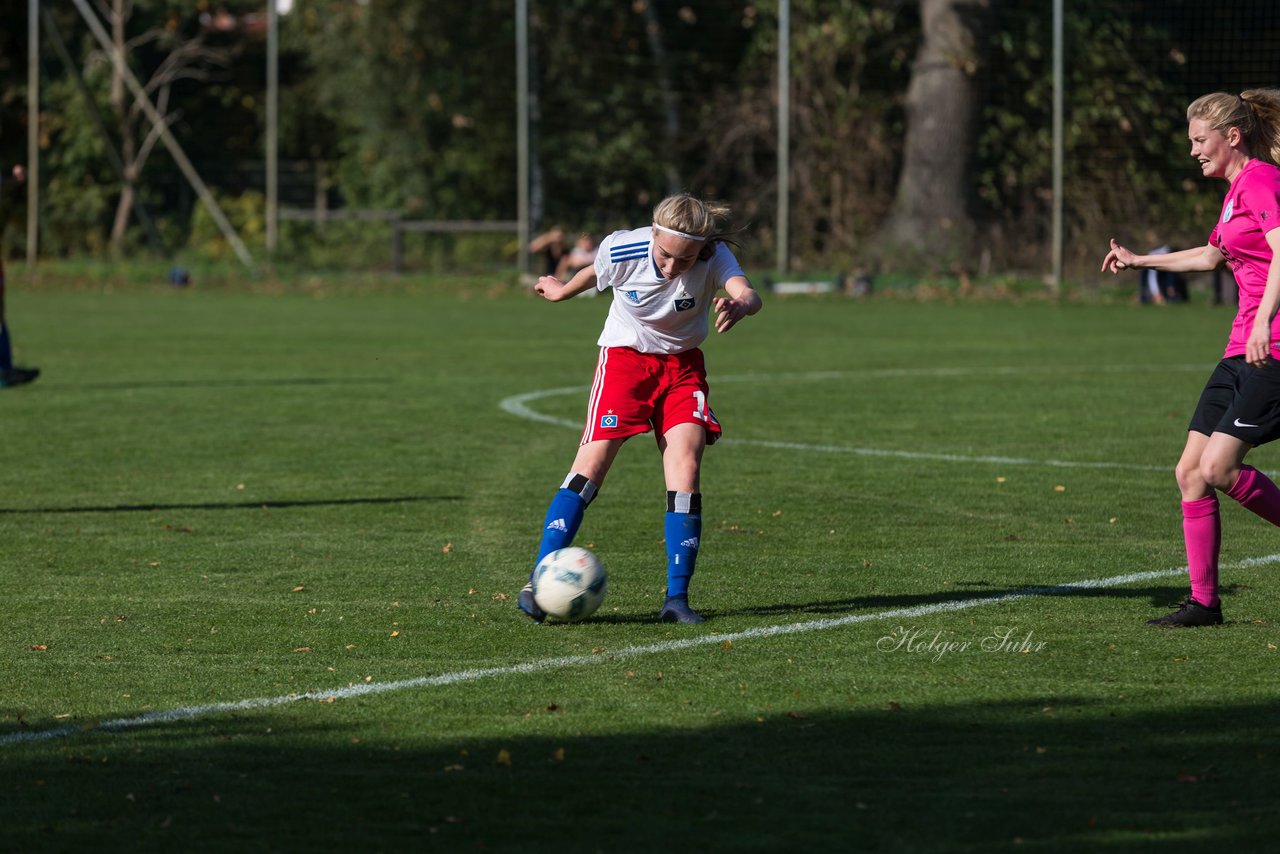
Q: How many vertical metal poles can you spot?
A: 5